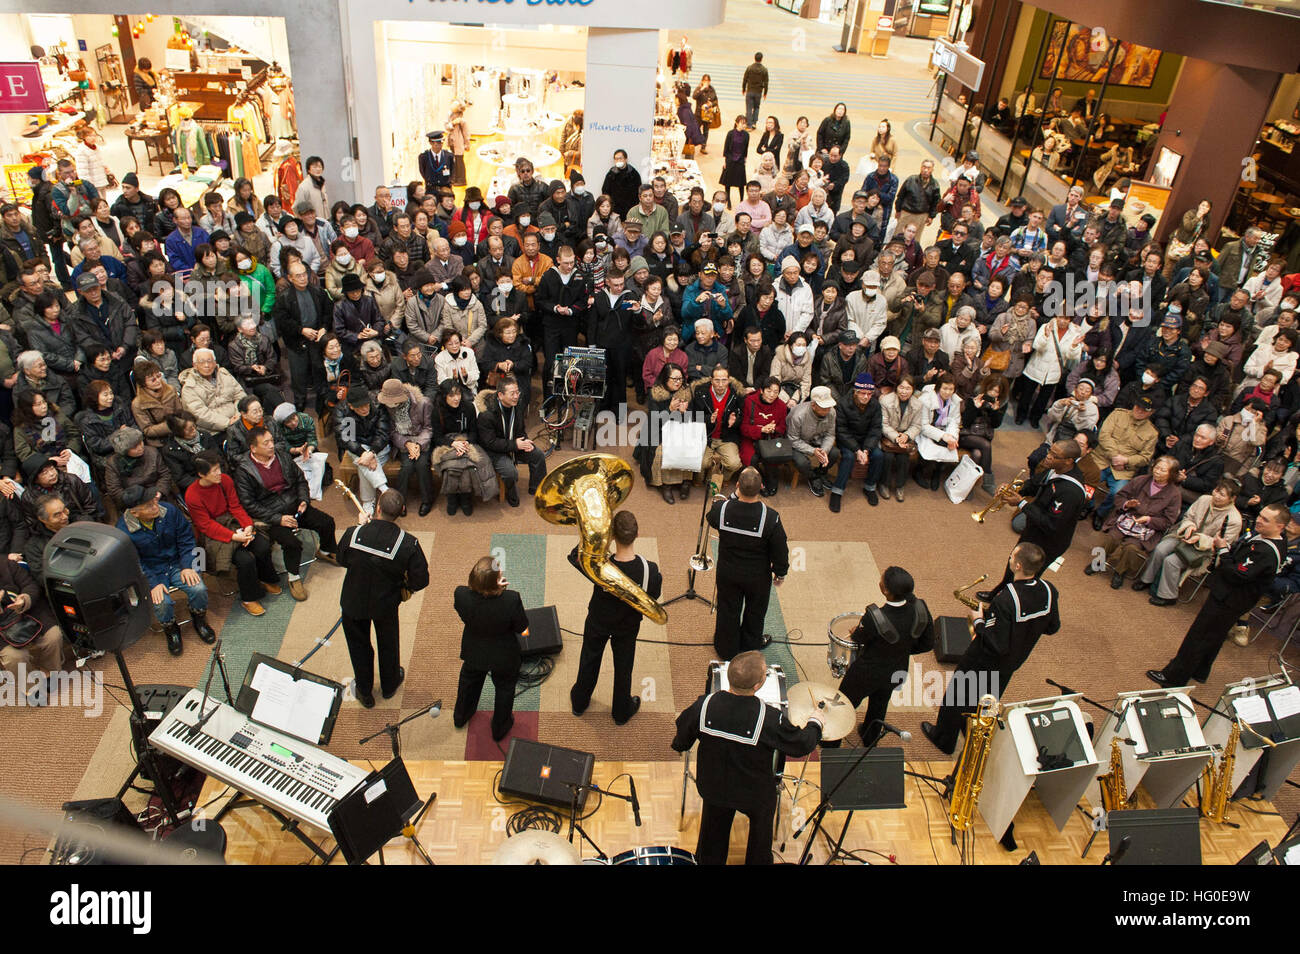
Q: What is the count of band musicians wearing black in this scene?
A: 9